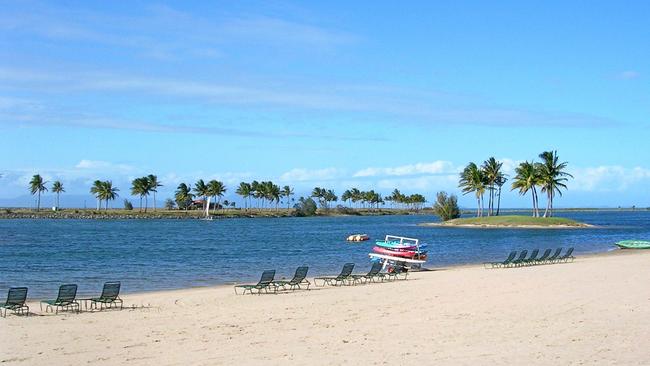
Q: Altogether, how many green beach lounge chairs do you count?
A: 14